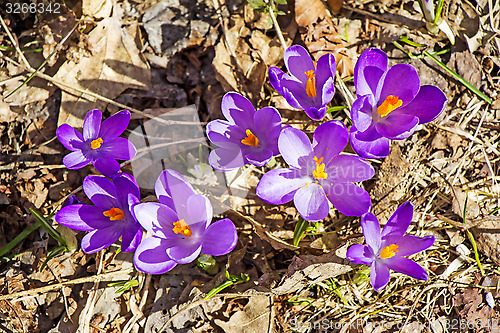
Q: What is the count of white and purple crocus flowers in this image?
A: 8